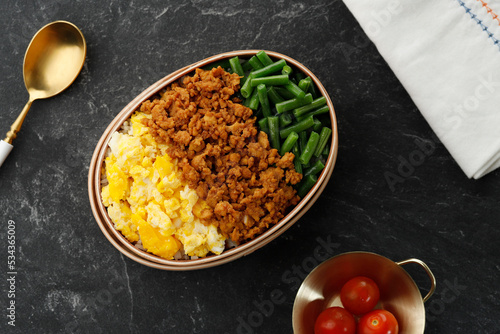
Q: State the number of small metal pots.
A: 1